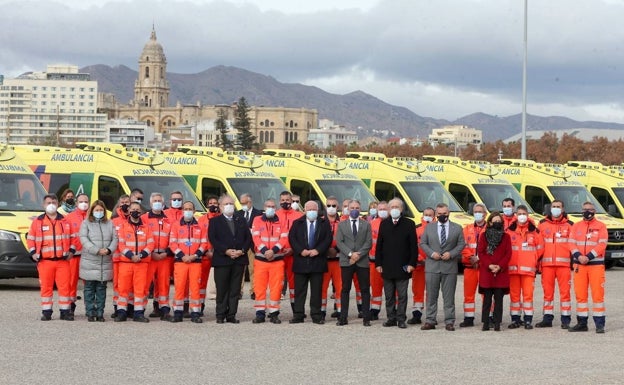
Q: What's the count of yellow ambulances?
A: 8